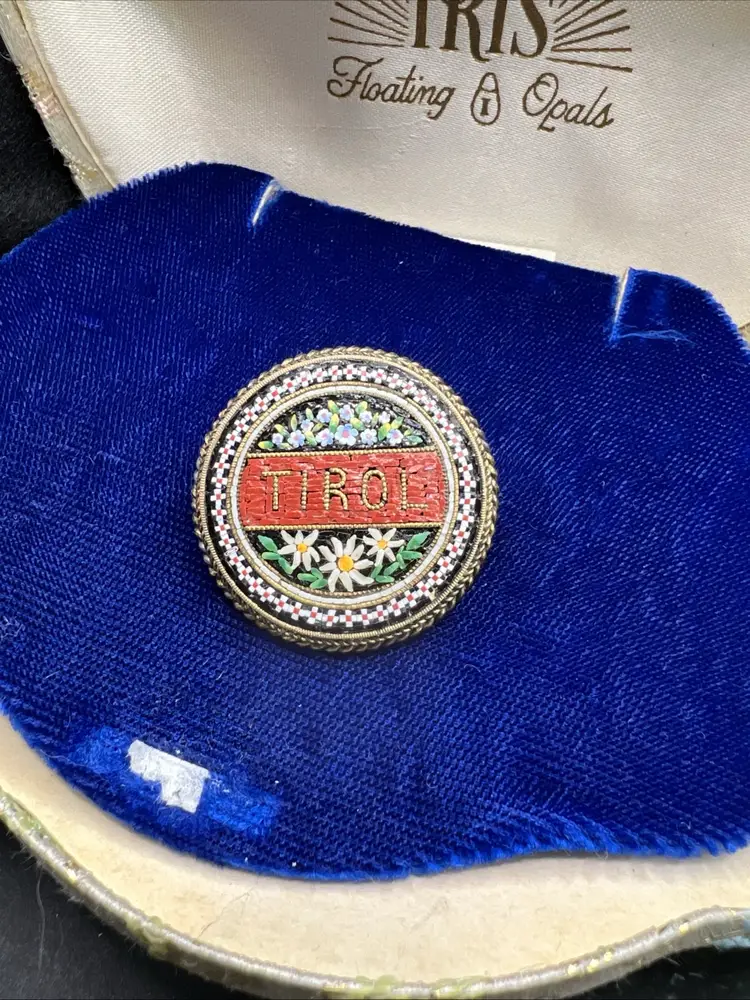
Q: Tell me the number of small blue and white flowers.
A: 11